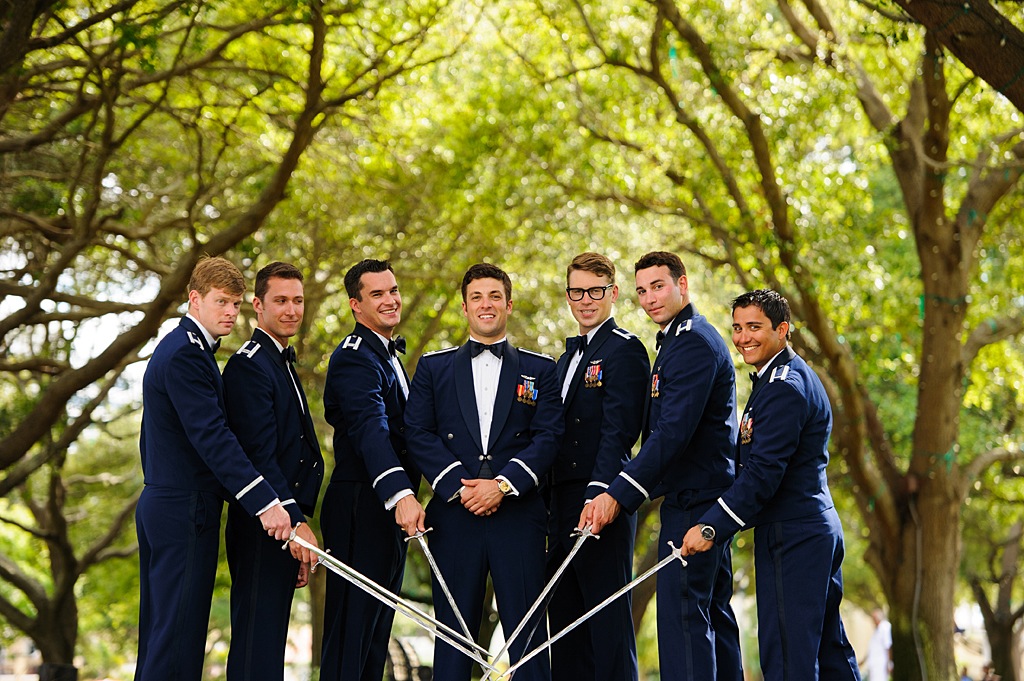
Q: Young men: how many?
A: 7